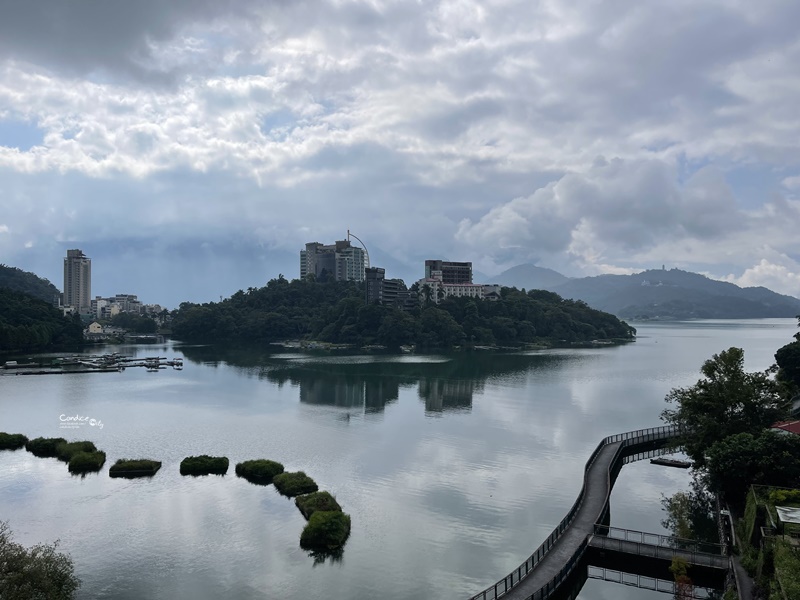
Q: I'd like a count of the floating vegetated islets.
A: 10